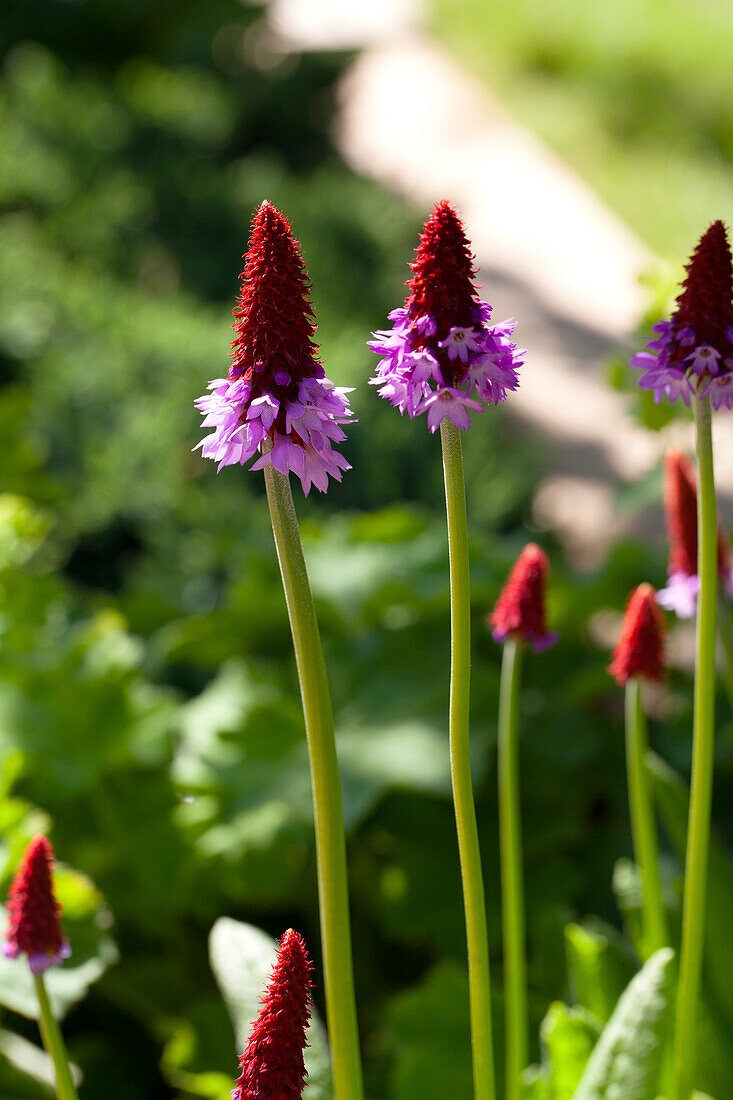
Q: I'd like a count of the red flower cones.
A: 8